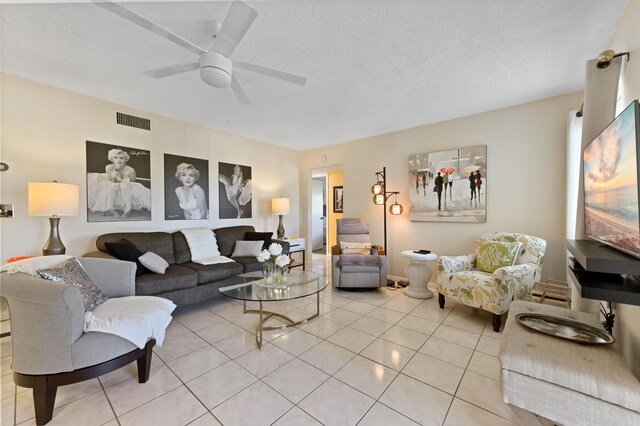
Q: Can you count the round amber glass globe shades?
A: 3